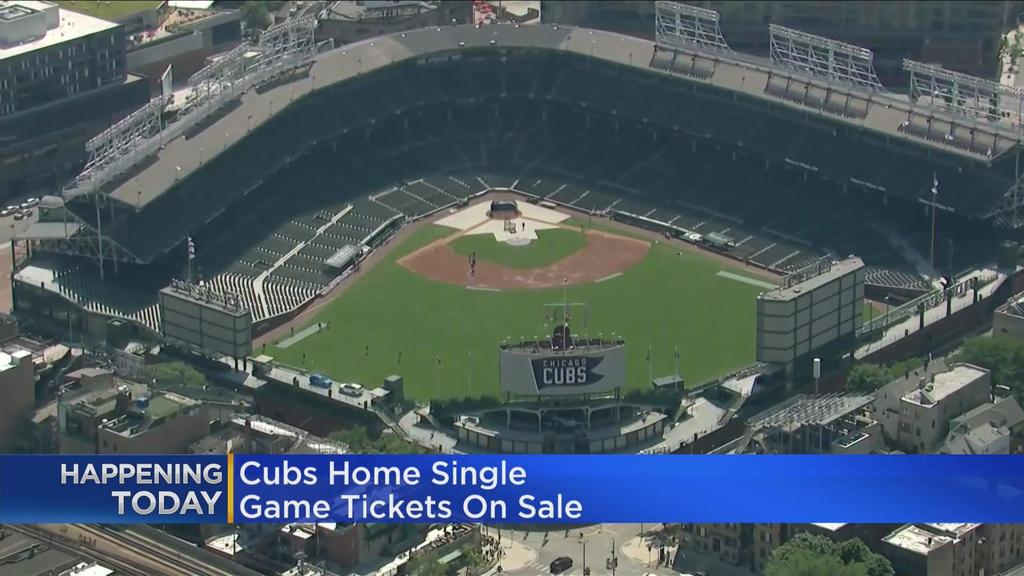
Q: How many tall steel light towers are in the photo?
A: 6